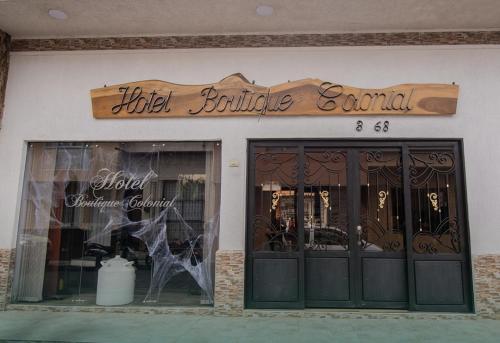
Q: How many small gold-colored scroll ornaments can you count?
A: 4